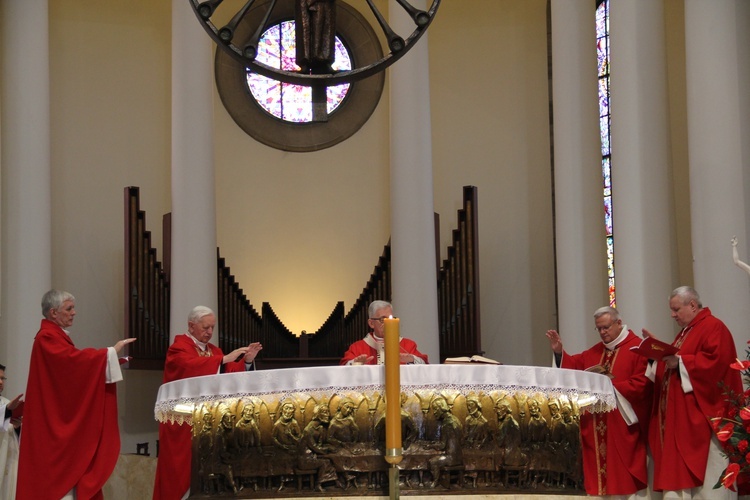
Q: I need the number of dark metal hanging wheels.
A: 1